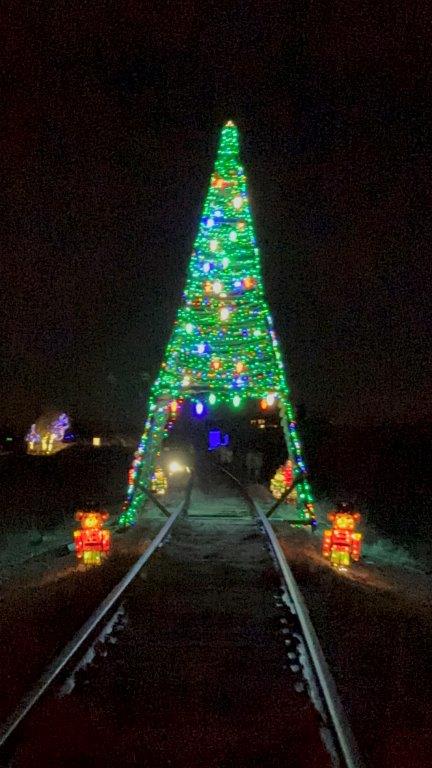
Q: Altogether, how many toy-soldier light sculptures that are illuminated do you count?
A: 2